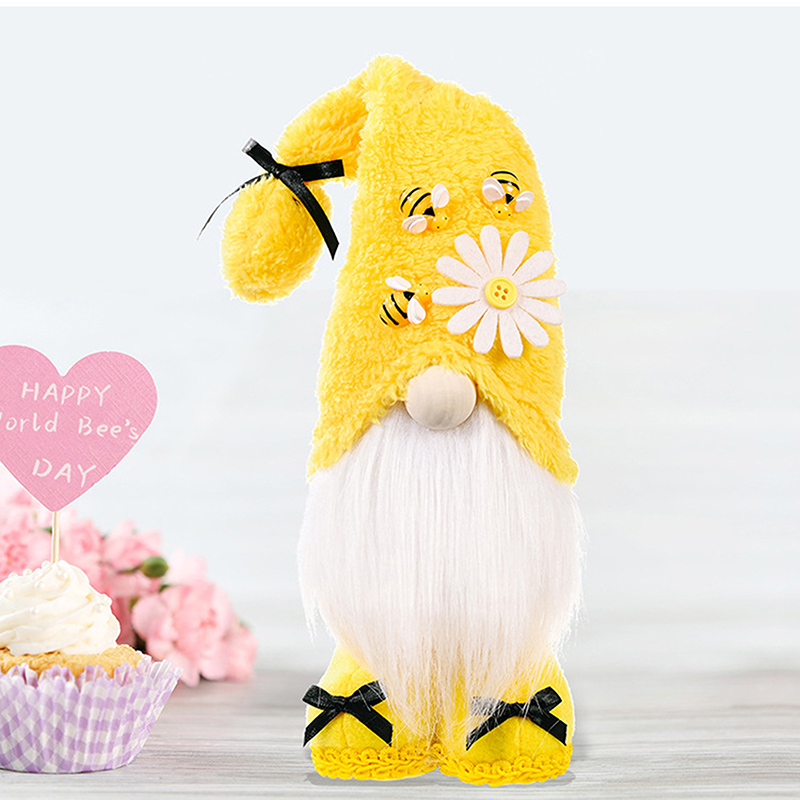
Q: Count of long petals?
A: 12